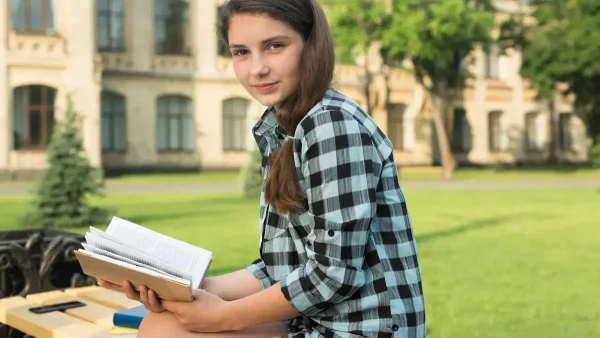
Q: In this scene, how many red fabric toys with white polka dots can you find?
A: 0